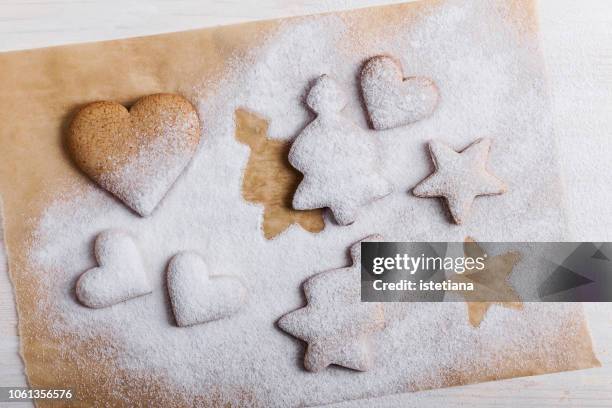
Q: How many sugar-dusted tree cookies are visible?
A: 2